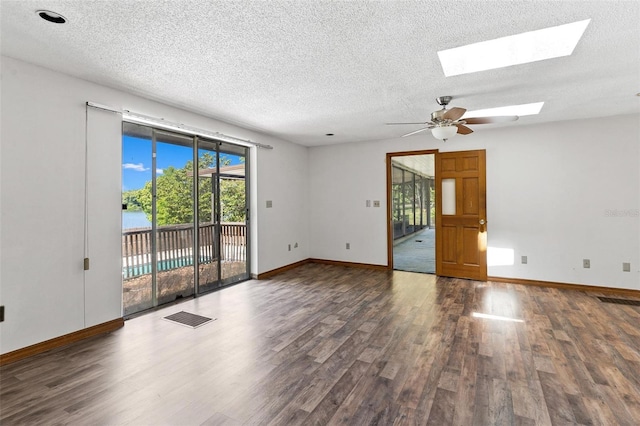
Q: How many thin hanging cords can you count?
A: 1